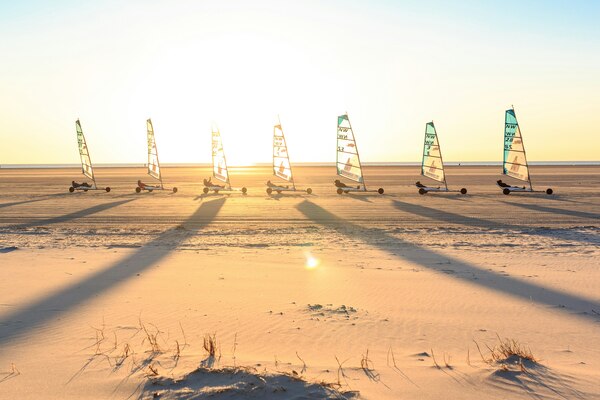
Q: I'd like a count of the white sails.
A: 7